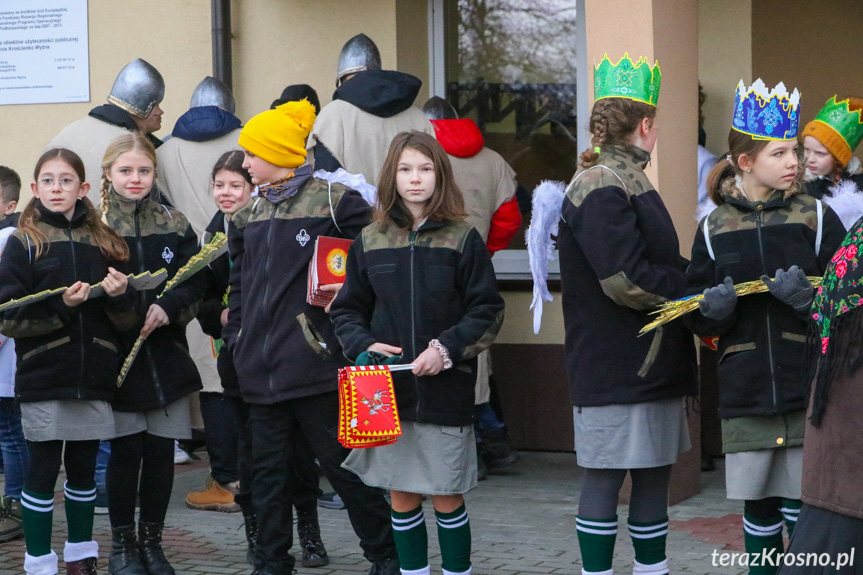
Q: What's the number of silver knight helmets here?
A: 4